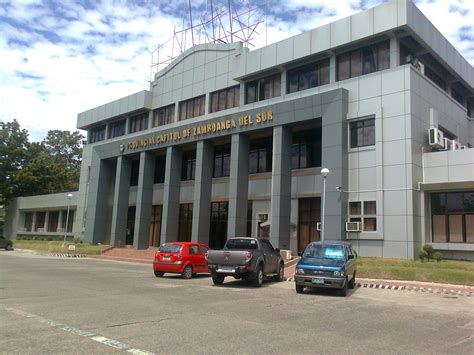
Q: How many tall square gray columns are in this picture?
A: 6